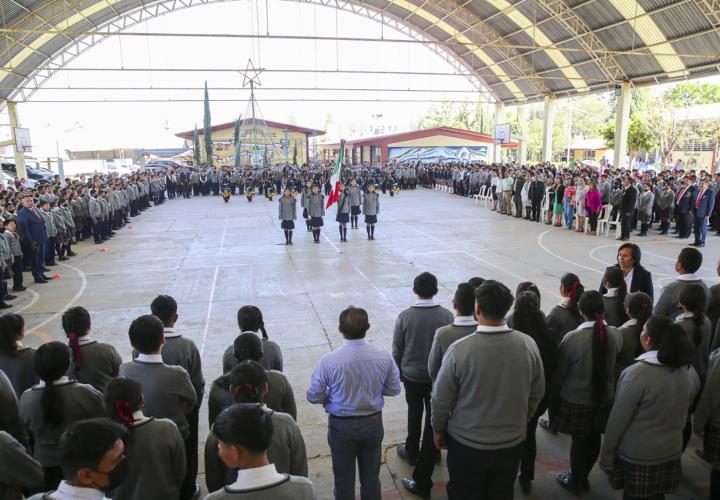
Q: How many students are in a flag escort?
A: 6